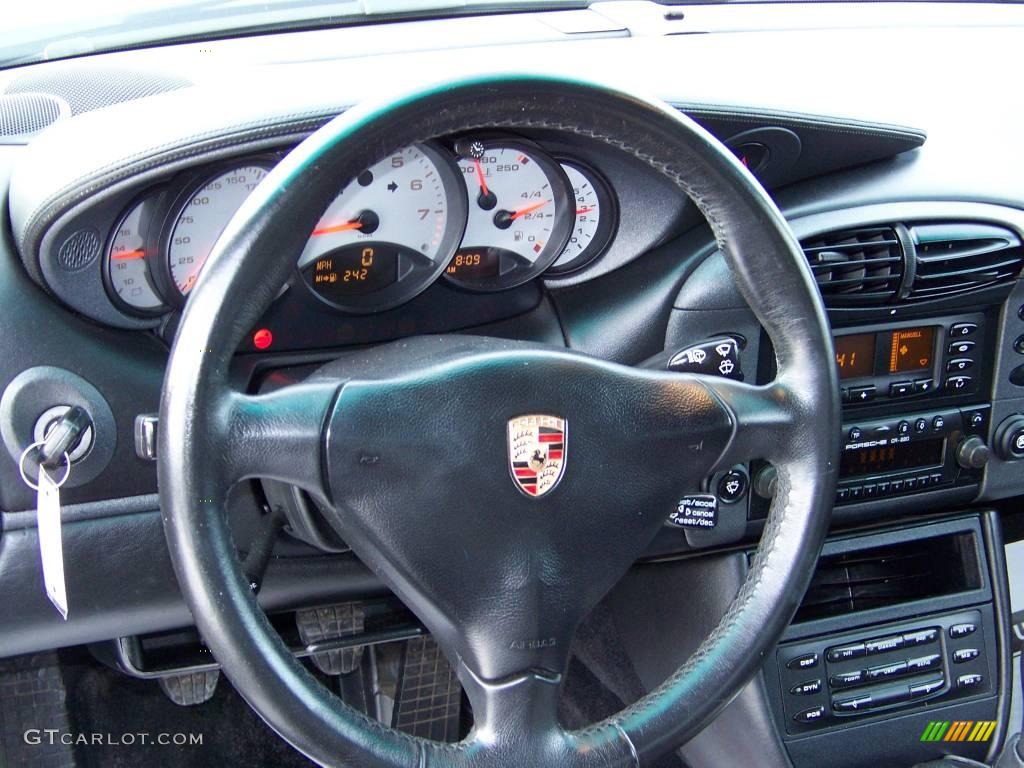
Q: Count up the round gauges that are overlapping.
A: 5